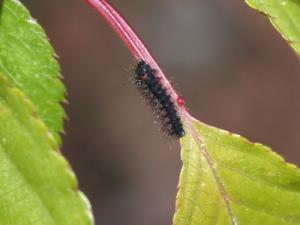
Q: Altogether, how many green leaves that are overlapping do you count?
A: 2